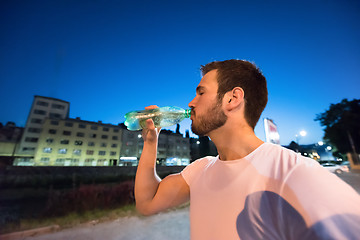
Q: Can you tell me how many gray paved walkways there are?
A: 1